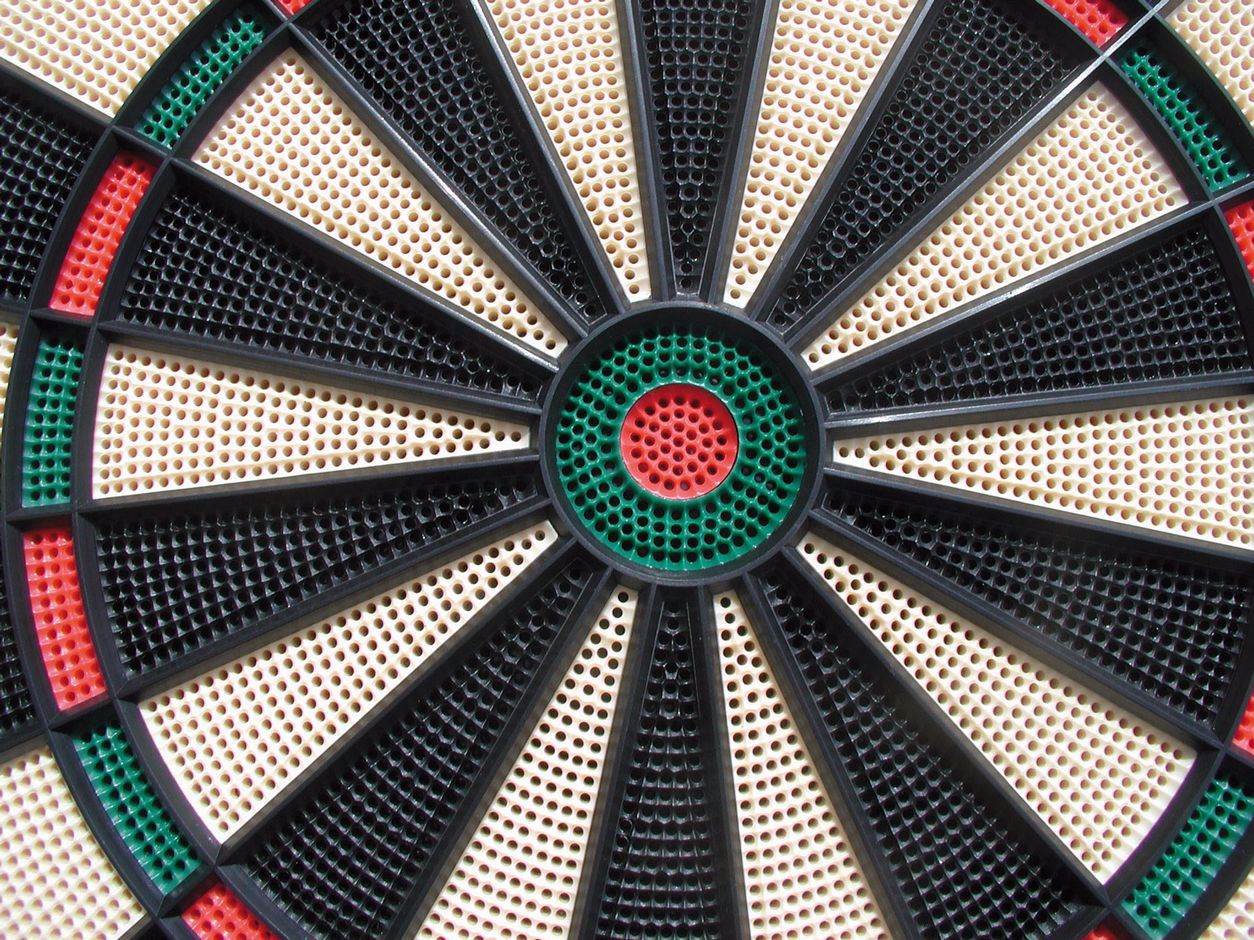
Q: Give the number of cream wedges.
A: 10